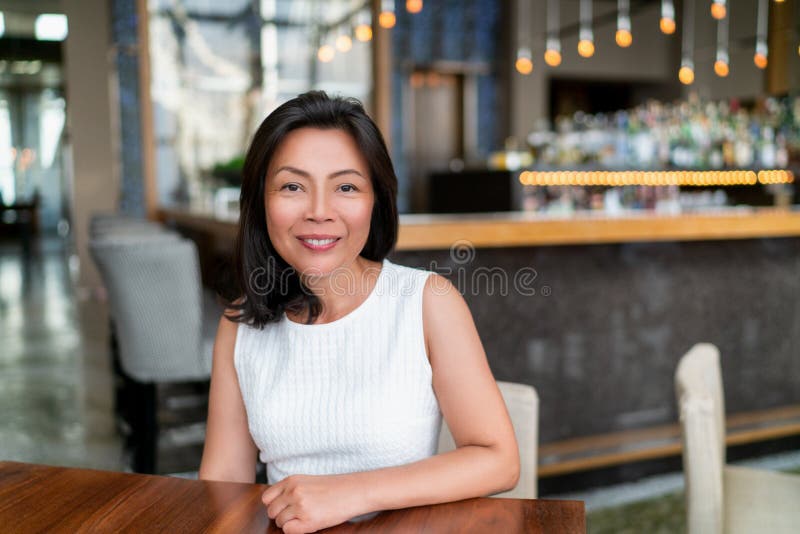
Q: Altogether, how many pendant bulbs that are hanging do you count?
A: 14